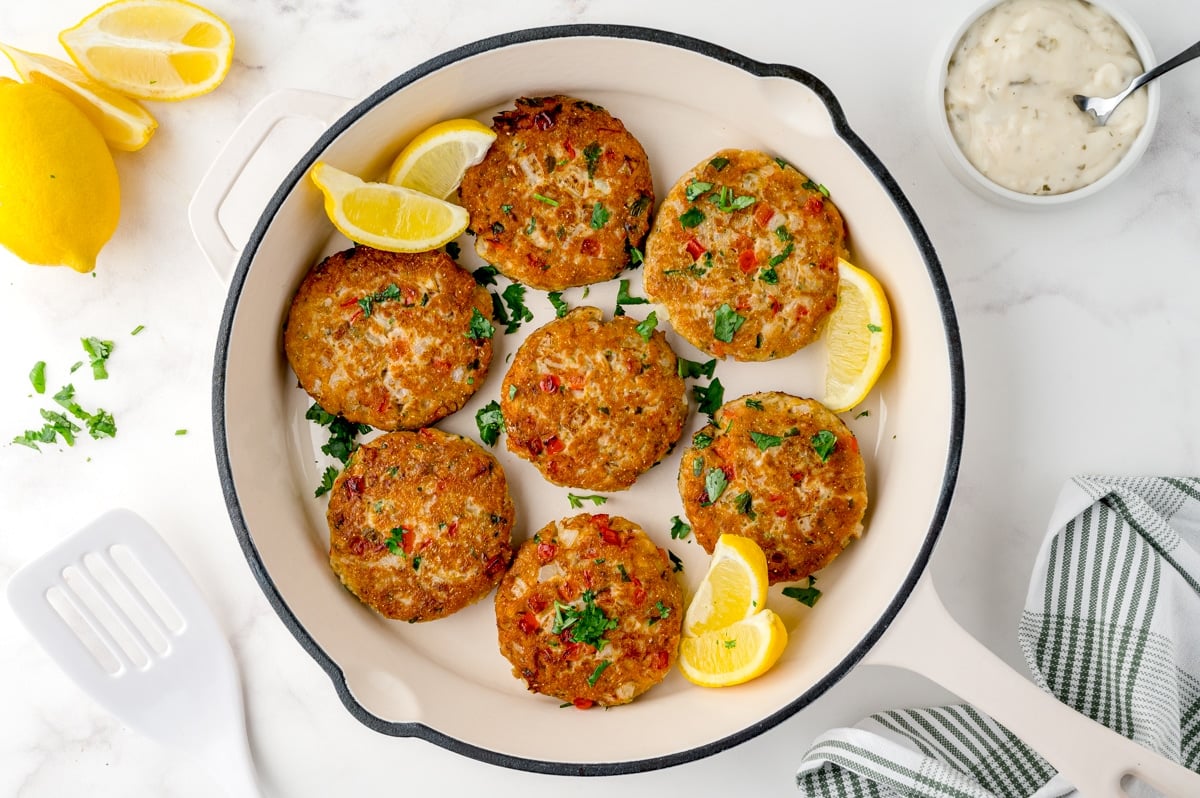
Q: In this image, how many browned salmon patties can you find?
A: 7